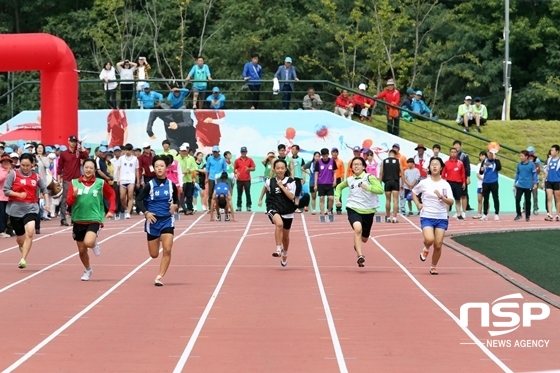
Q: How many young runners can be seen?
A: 6